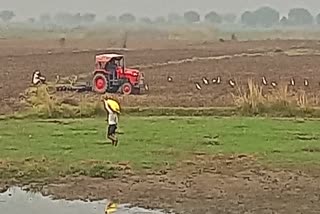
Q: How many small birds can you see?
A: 11